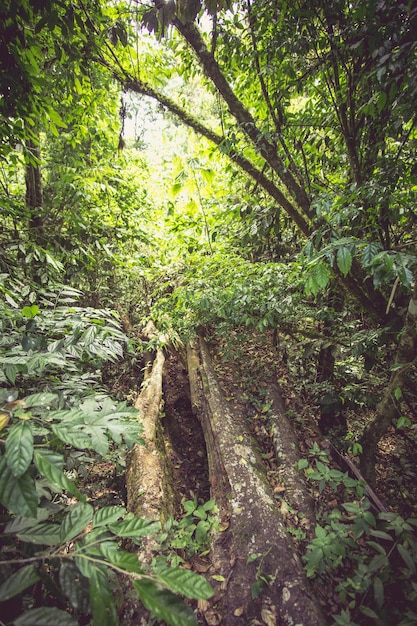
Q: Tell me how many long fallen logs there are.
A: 3